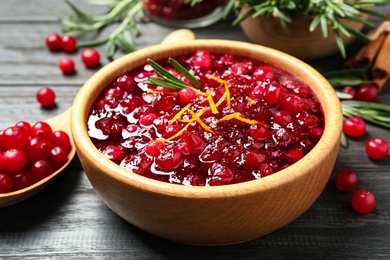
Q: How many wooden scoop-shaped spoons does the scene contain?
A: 1